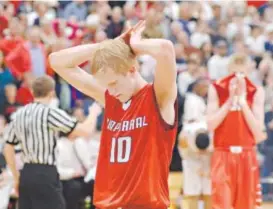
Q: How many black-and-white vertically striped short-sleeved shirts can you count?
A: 1